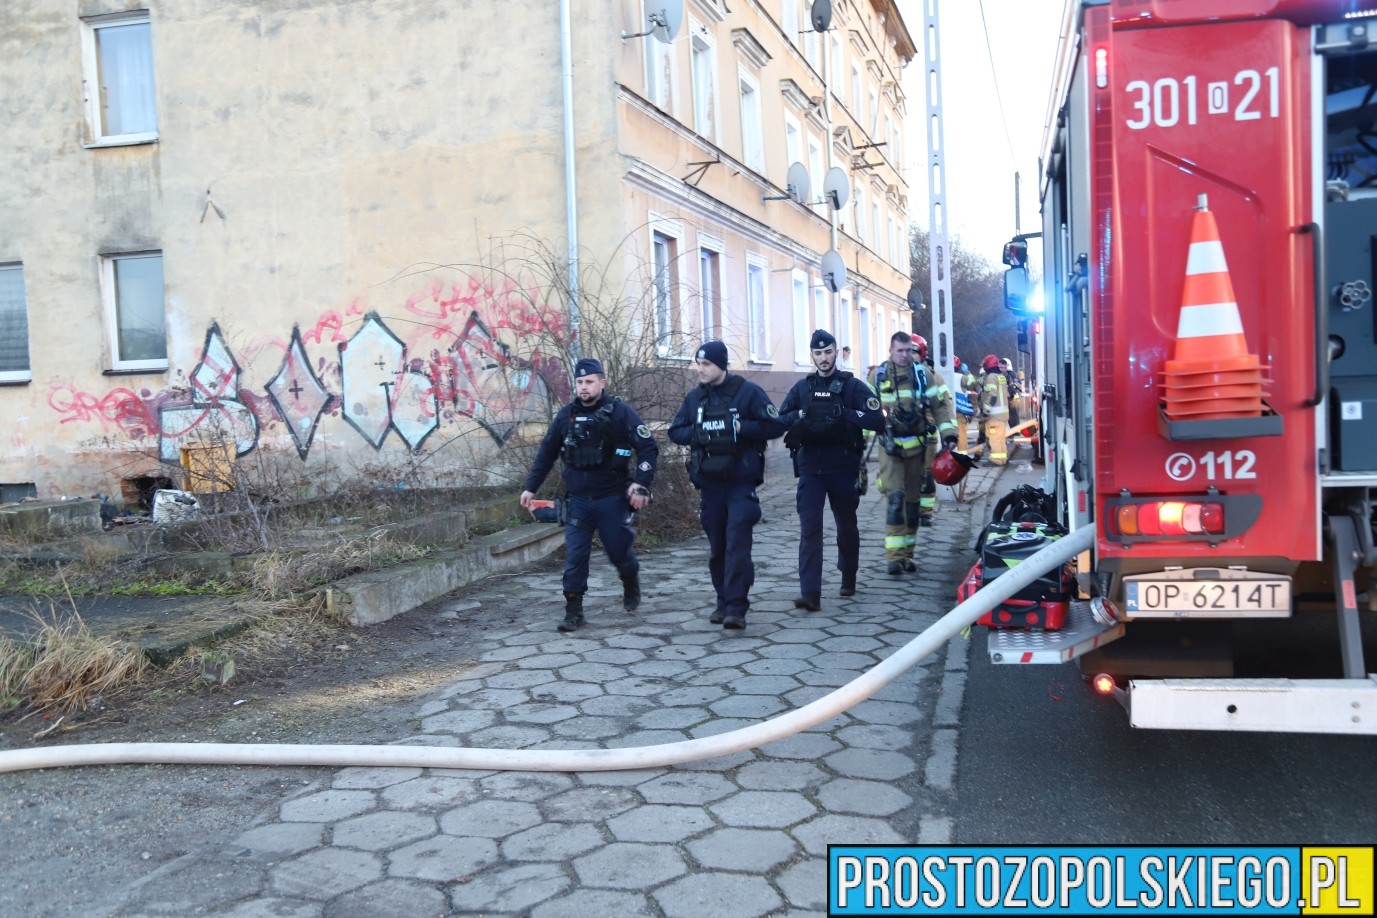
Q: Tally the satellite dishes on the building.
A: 6